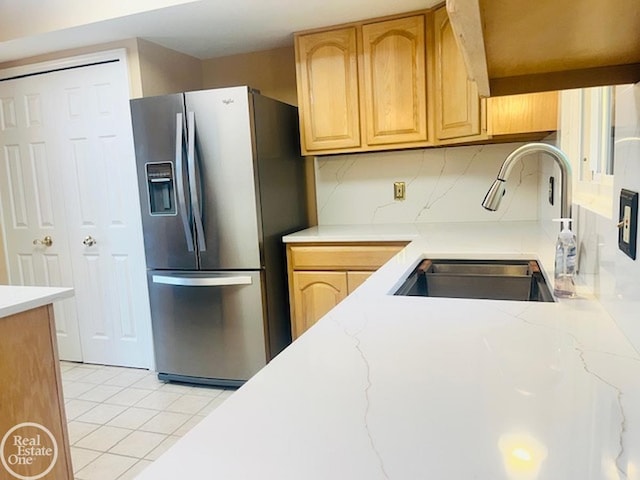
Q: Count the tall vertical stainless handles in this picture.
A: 2